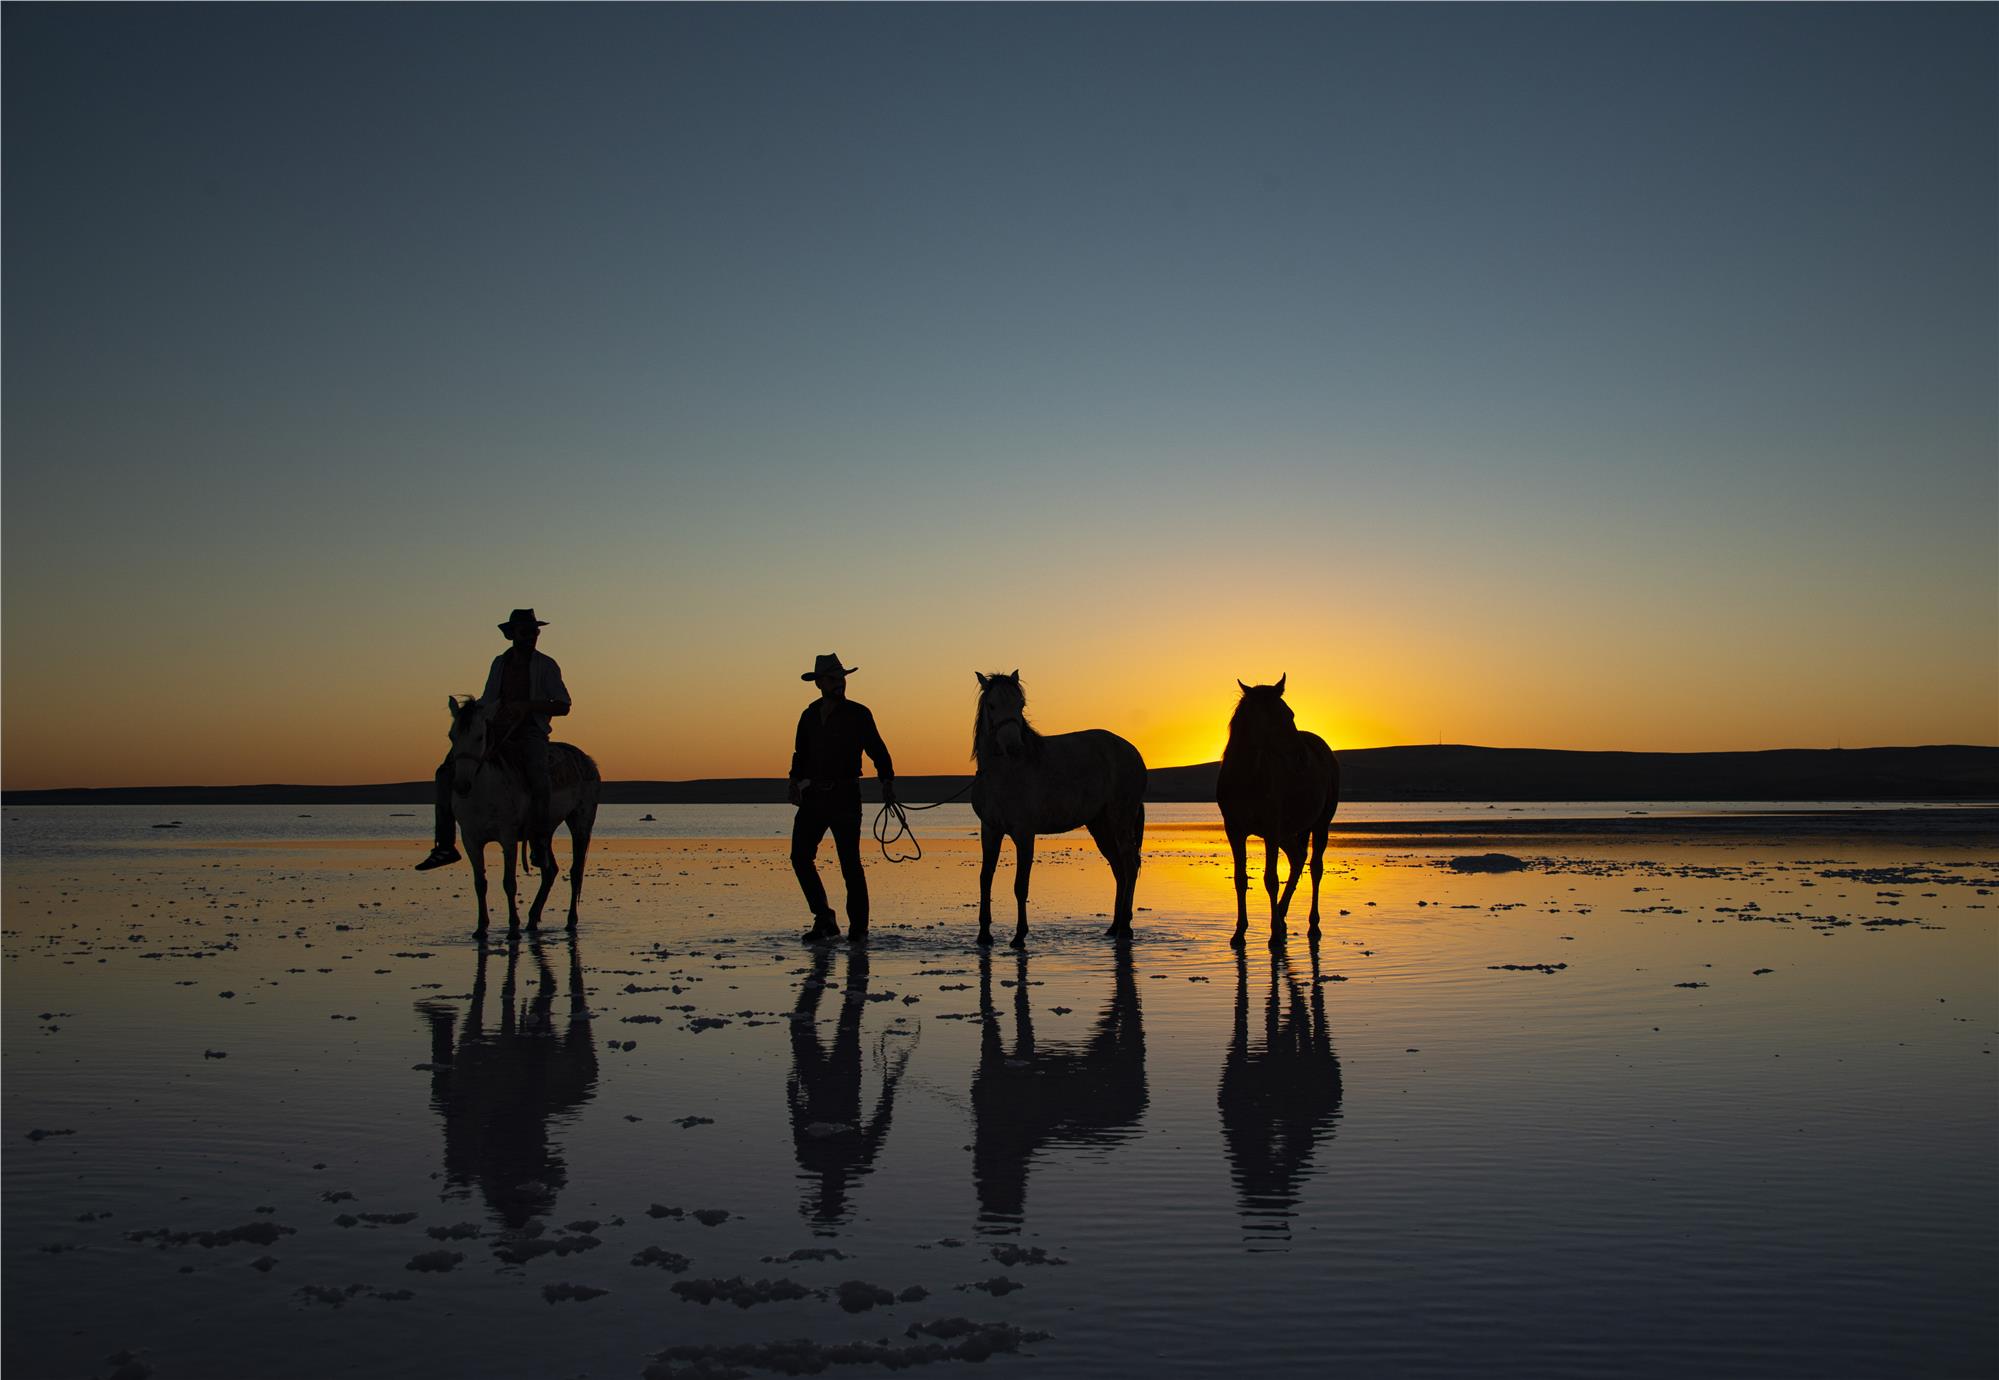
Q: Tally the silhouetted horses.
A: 3